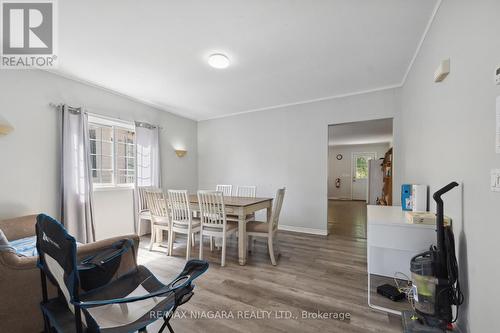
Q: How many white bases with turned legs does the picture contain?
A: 1